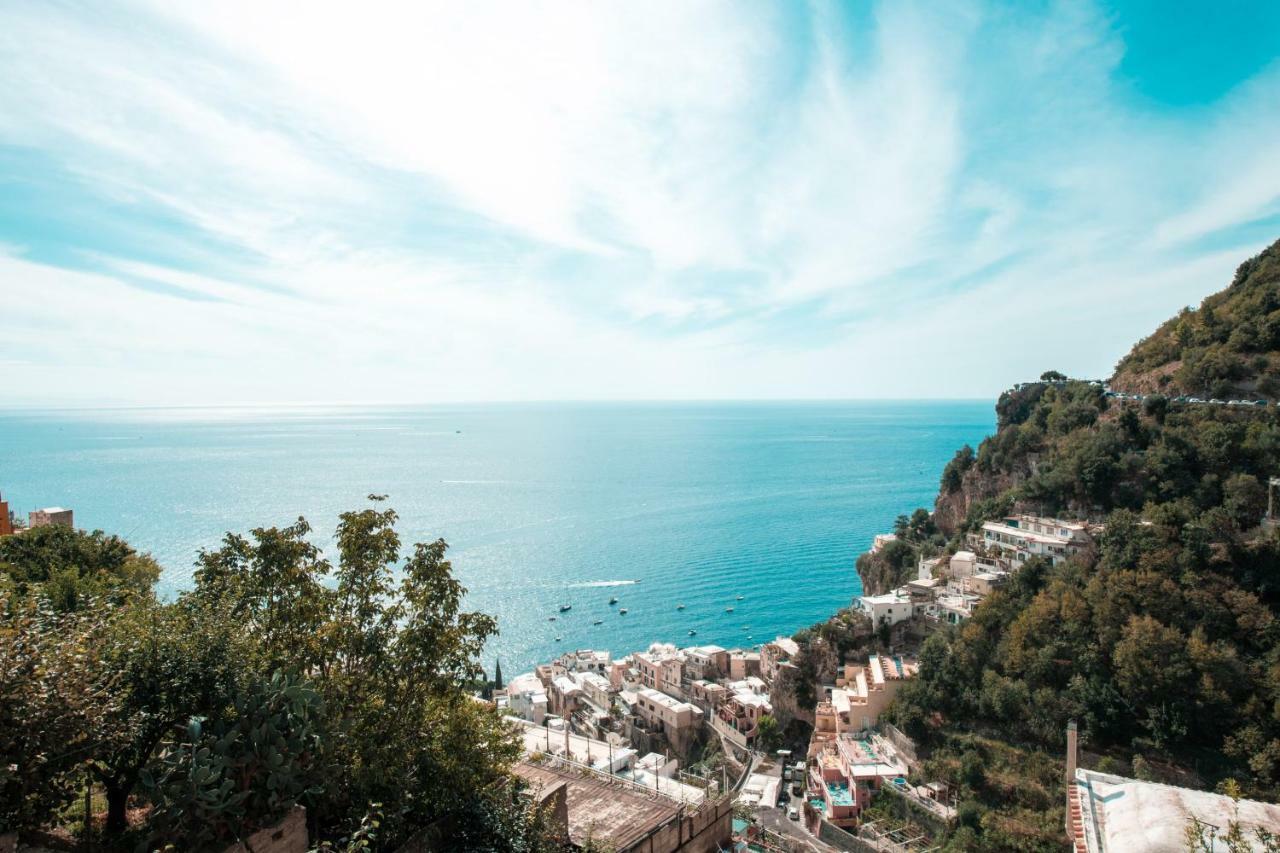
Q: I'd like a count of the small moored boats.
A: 12